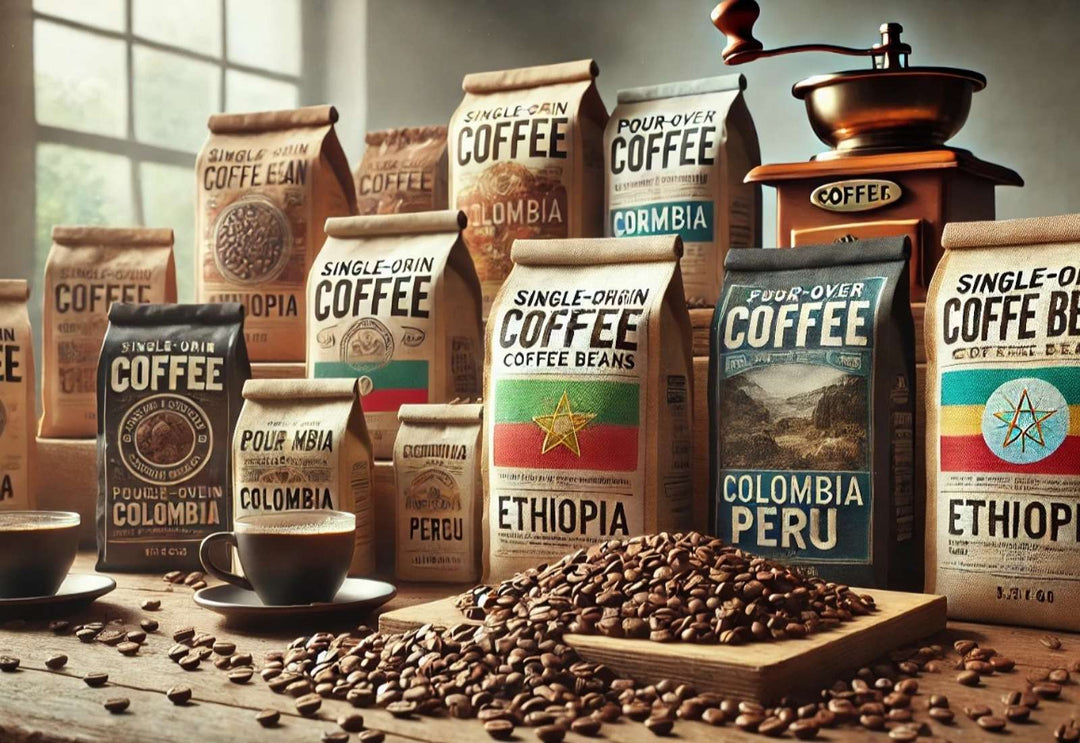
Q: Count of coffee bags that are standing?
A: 13